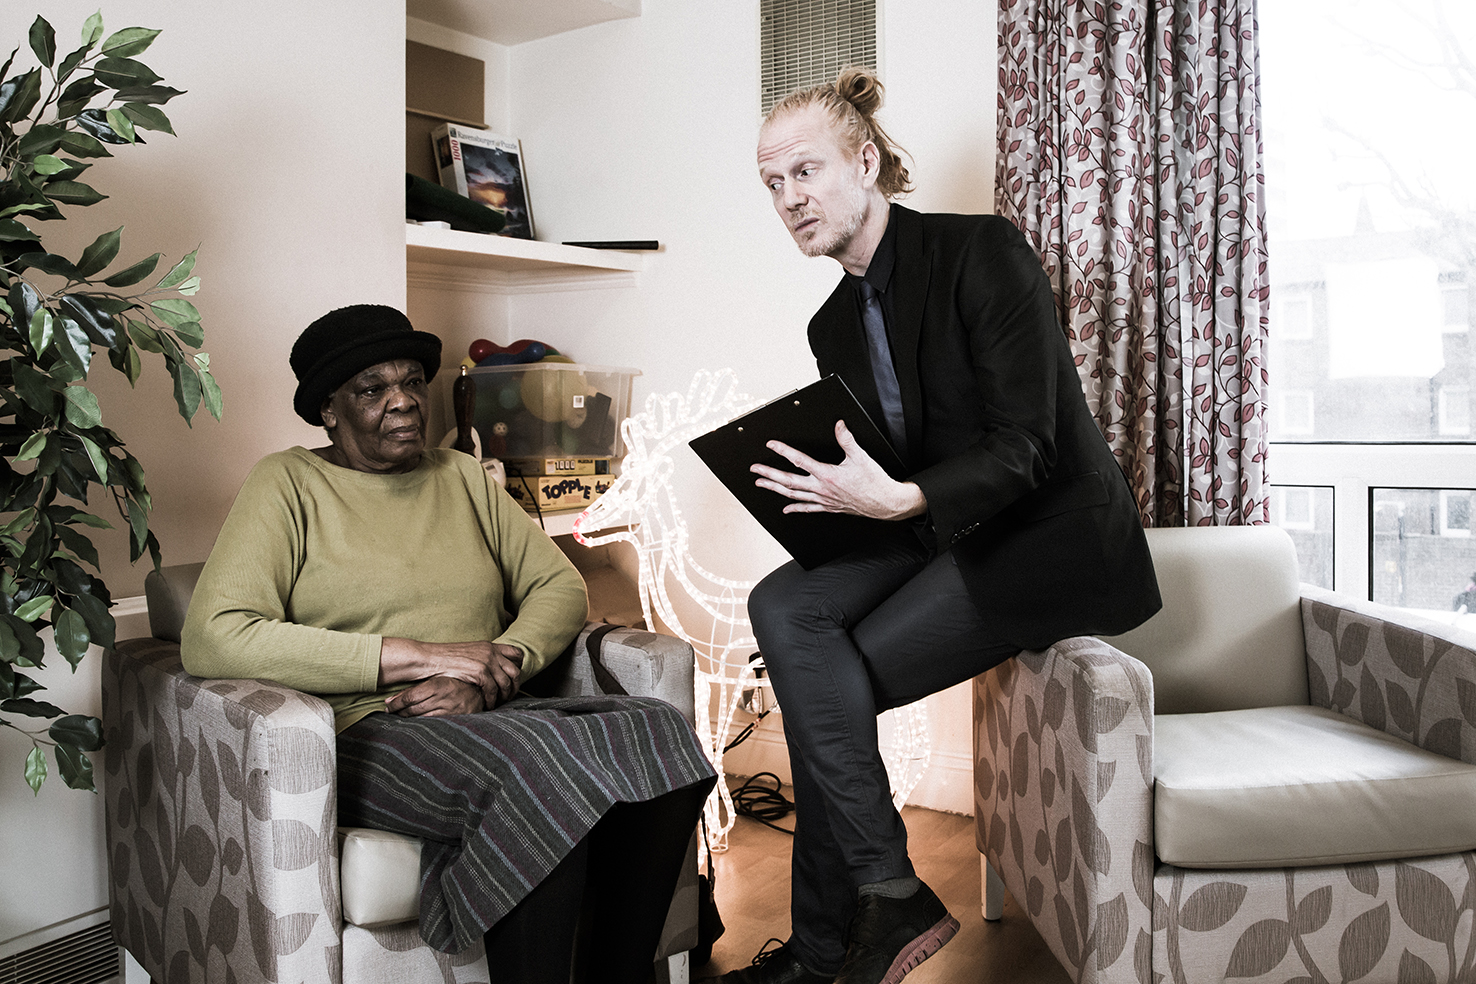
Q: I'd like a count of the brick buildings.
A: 1